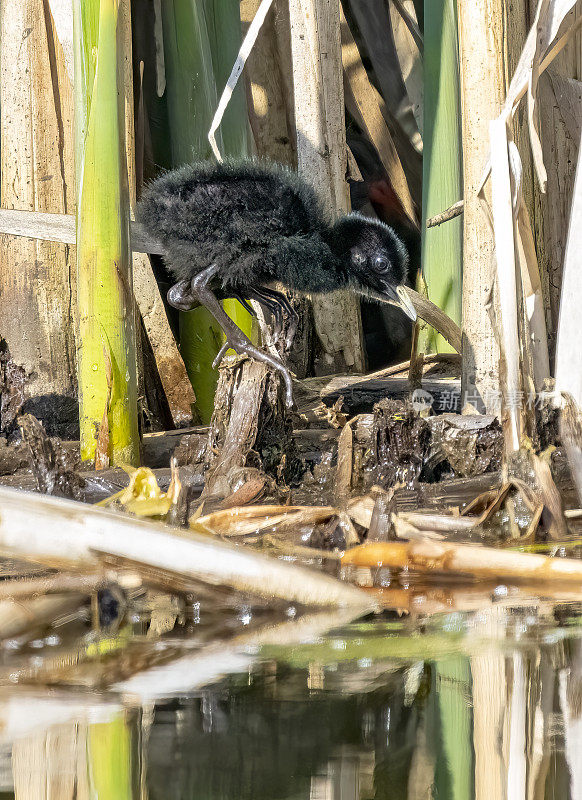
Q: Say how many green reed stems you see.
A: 3